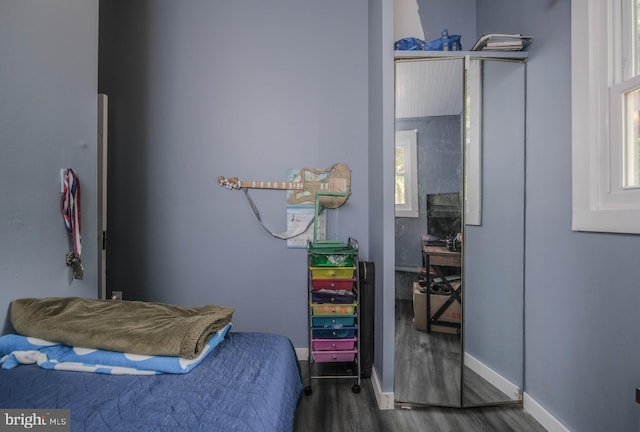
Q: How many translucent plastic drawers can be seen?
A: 9